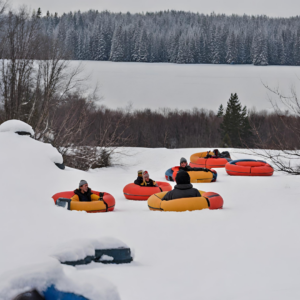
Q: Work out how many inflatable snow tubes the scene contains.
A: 6